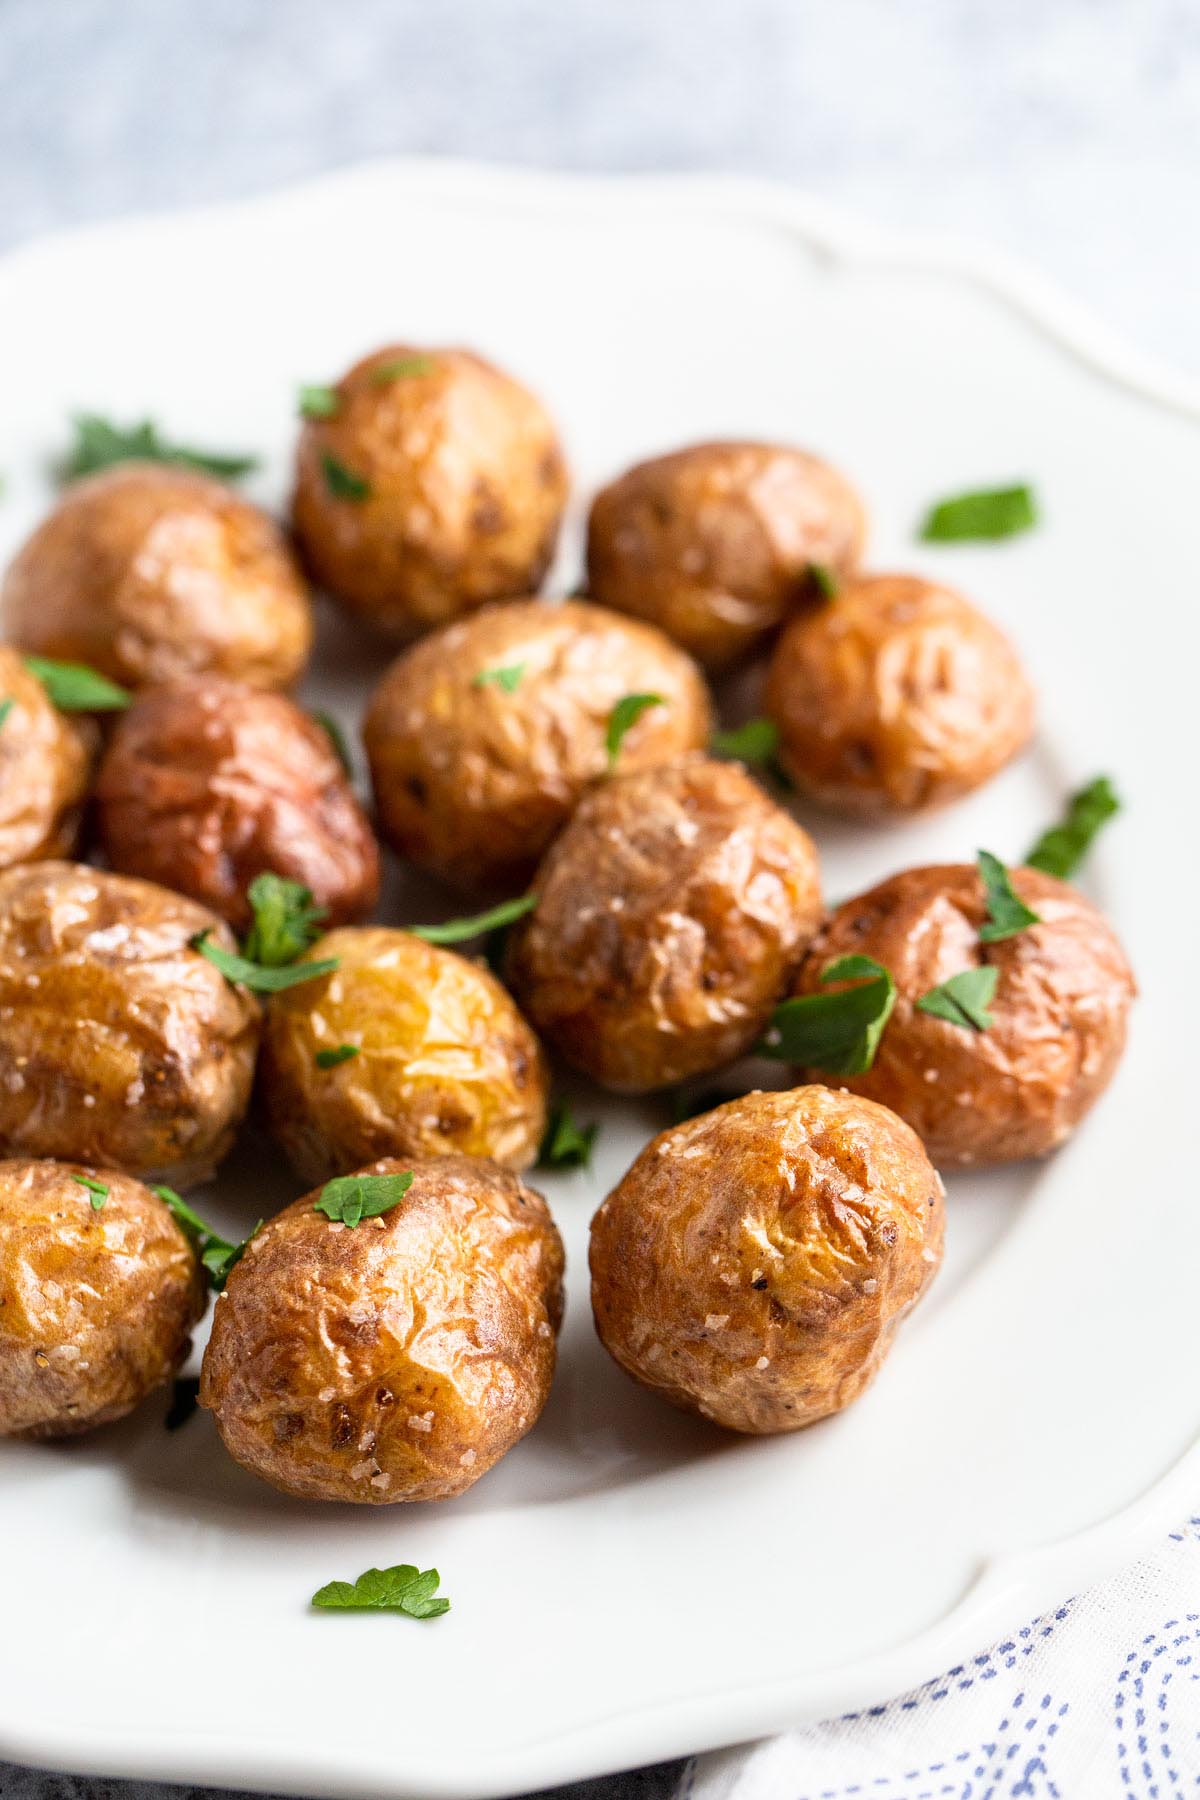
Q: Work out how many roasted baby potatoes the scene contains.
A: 14